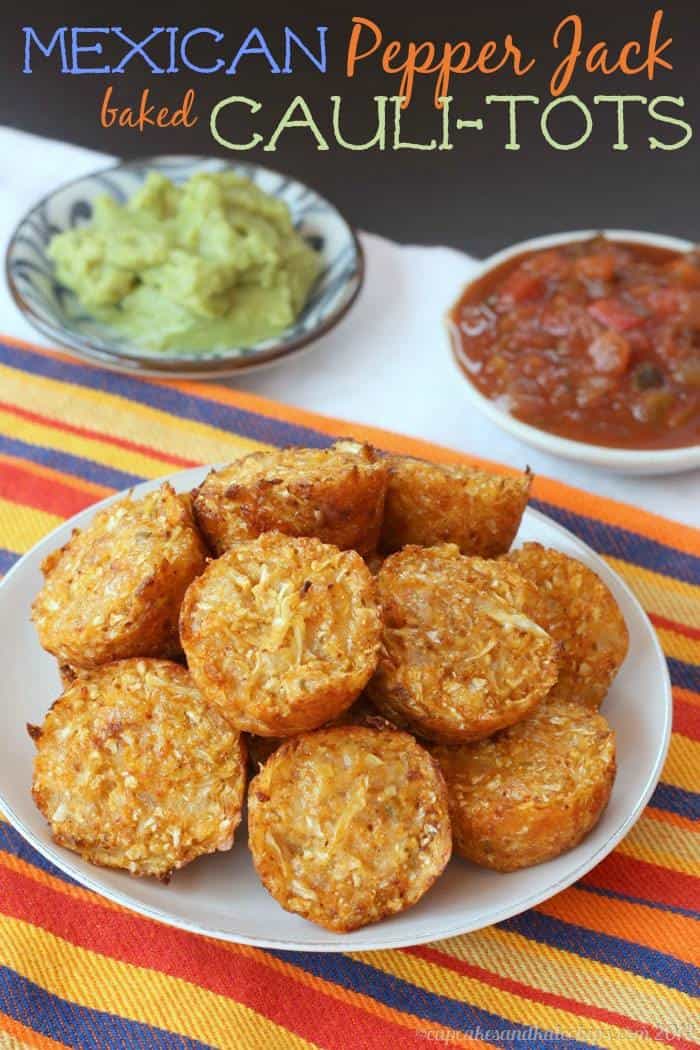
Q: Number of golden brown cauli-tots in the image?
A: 9